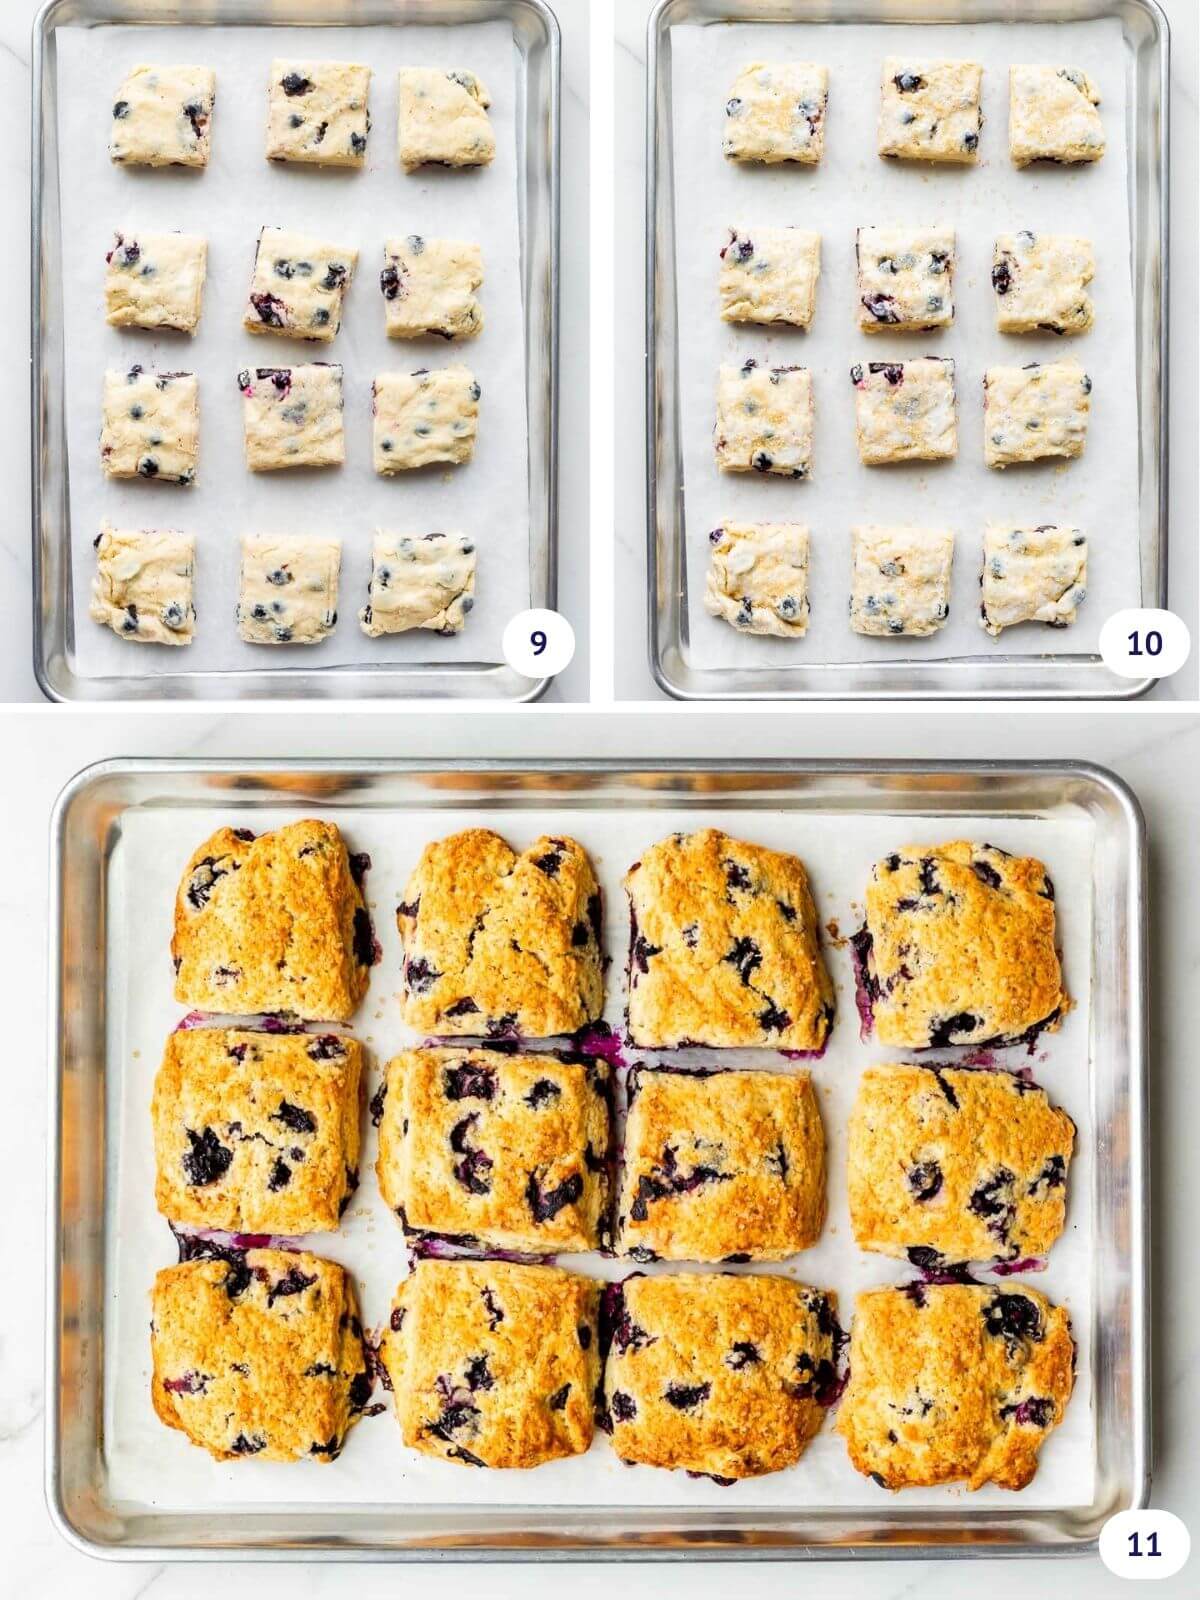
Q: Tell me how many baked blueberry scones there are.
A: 12